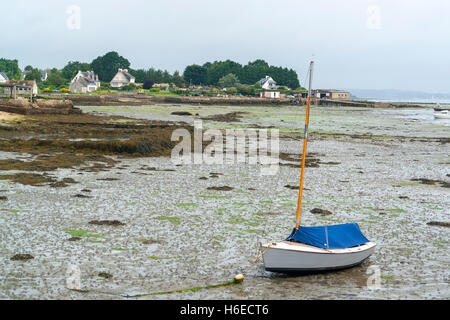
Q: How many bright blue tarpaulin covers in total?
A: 1